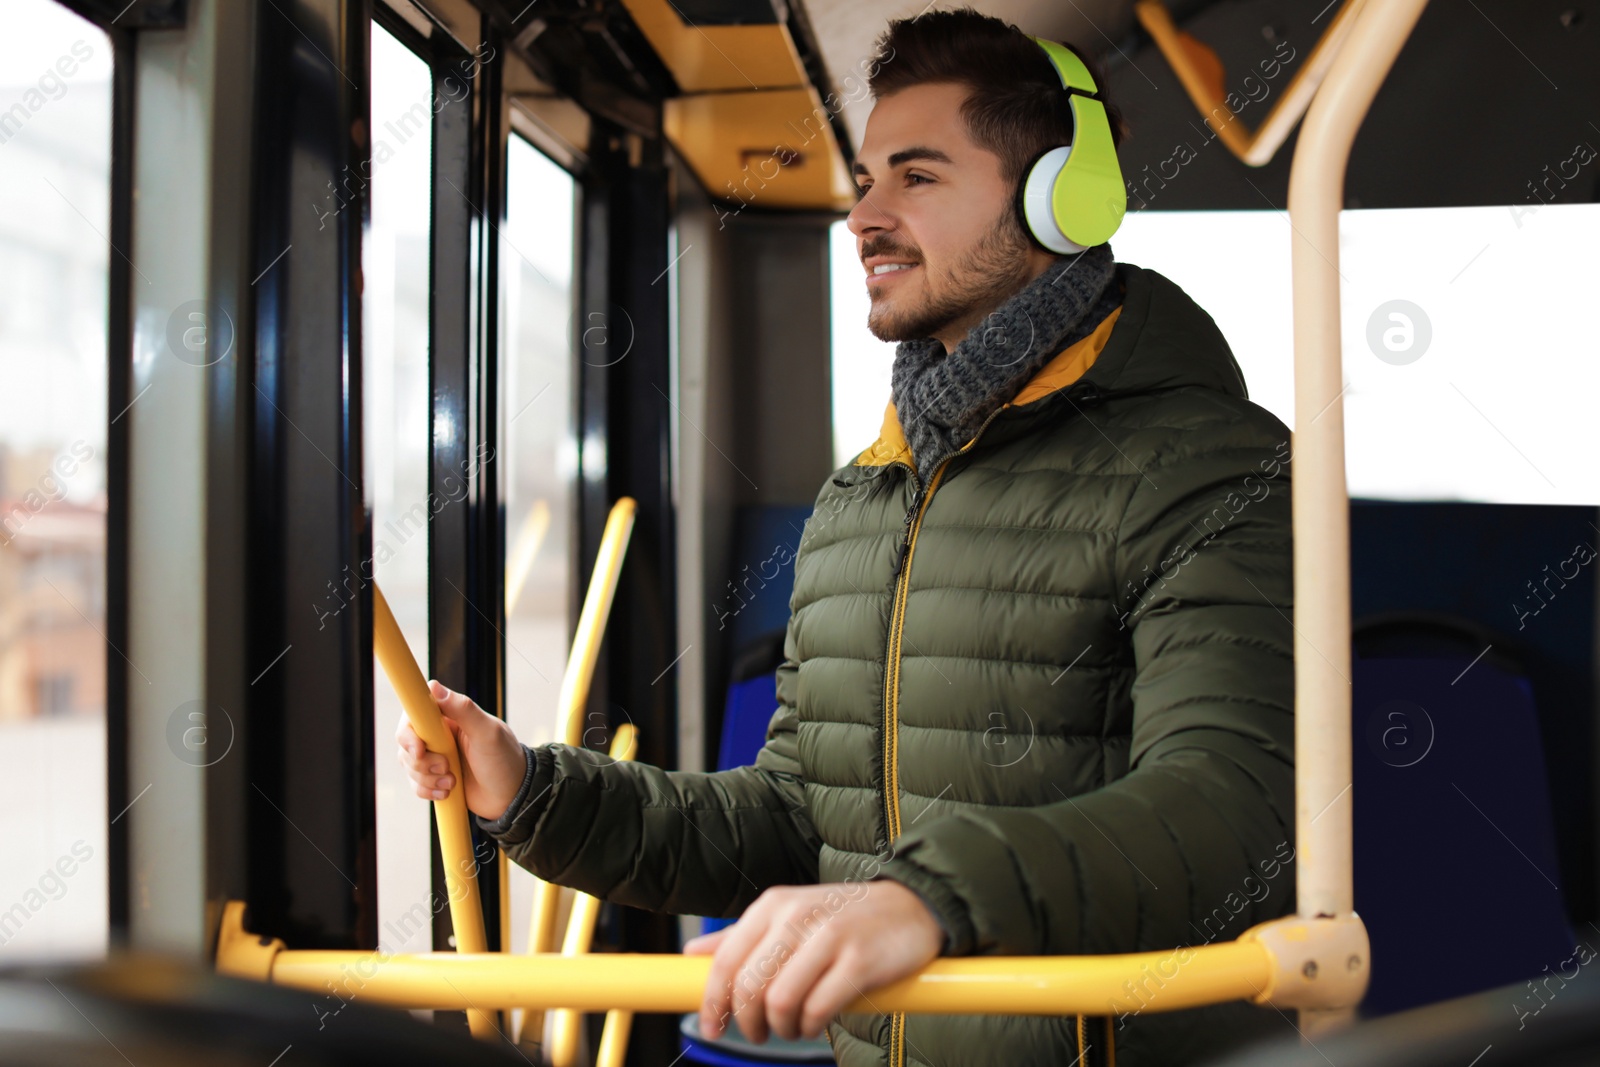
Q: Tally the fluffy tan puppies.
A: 0